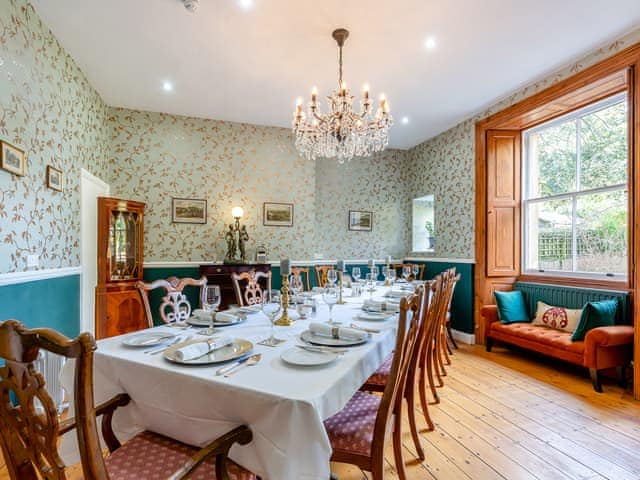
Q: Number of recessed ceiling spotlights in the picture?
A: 4